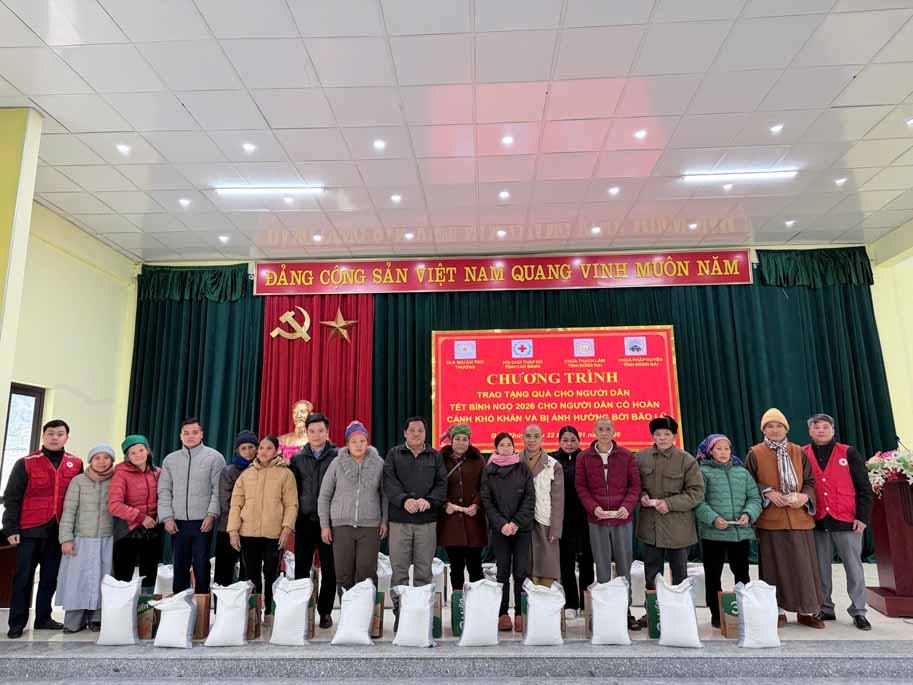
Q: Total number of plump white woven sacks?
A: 11